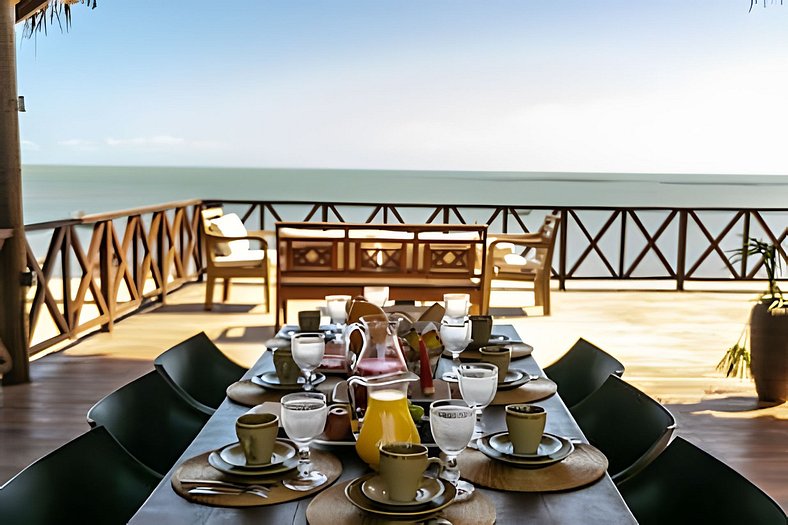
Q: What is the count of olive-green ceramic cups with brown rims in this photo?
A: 7